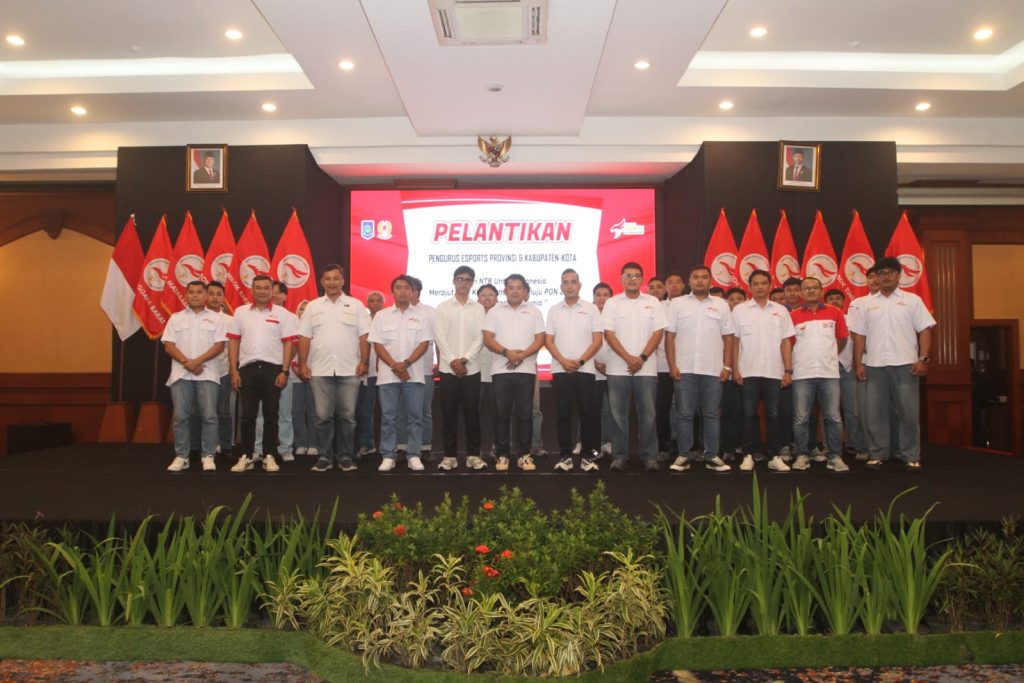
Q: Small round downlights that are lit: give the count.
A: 10